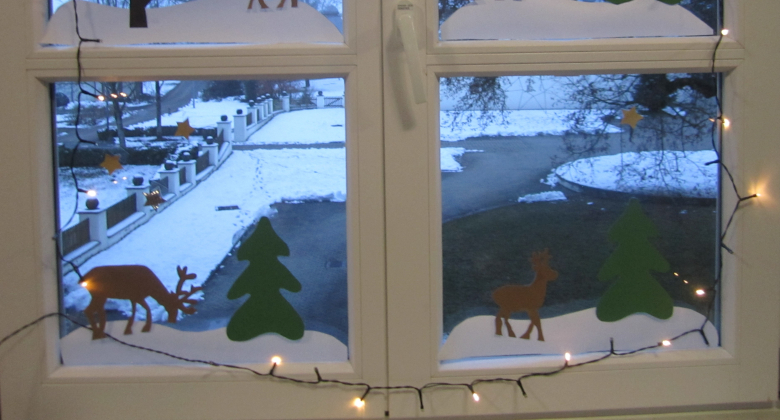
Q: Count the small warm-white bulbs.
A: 12